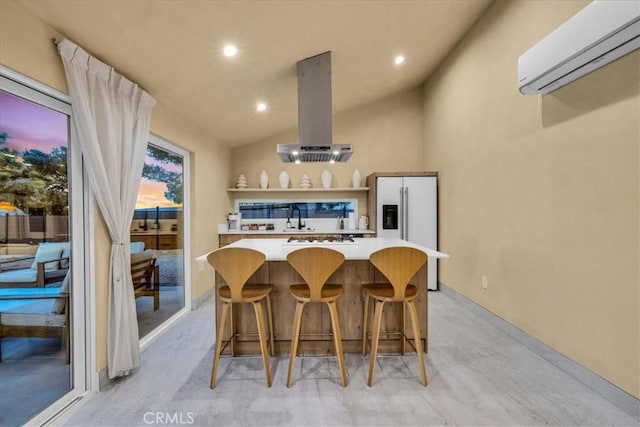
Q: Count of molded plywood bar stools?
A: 3